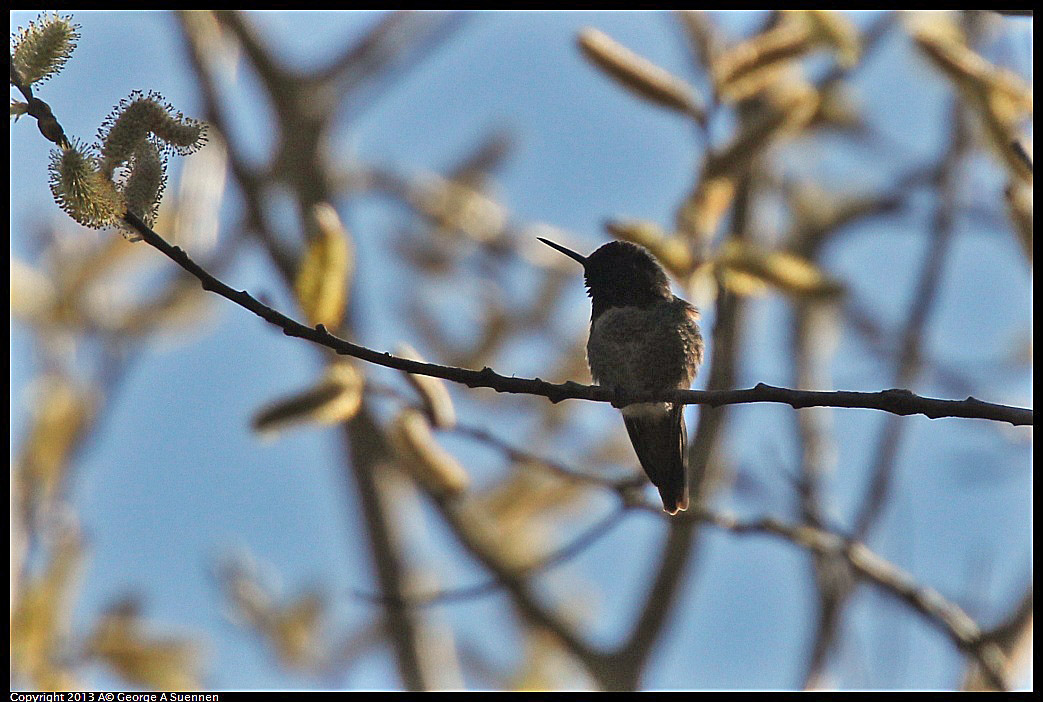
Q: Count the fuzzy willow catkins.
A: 4